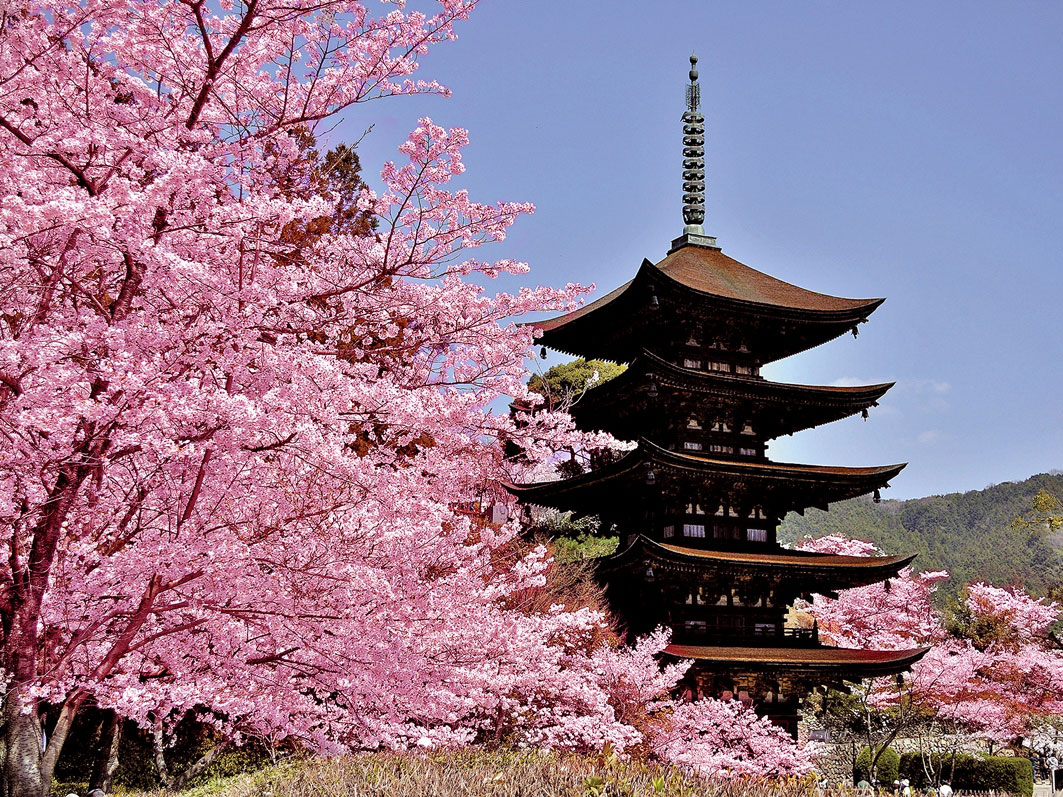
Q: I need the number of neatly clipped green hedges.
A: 2